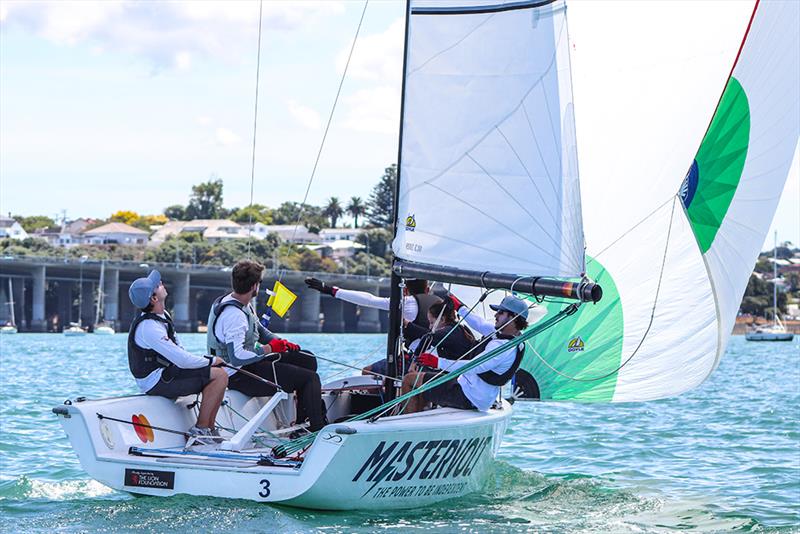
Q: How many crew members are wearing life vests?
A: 5